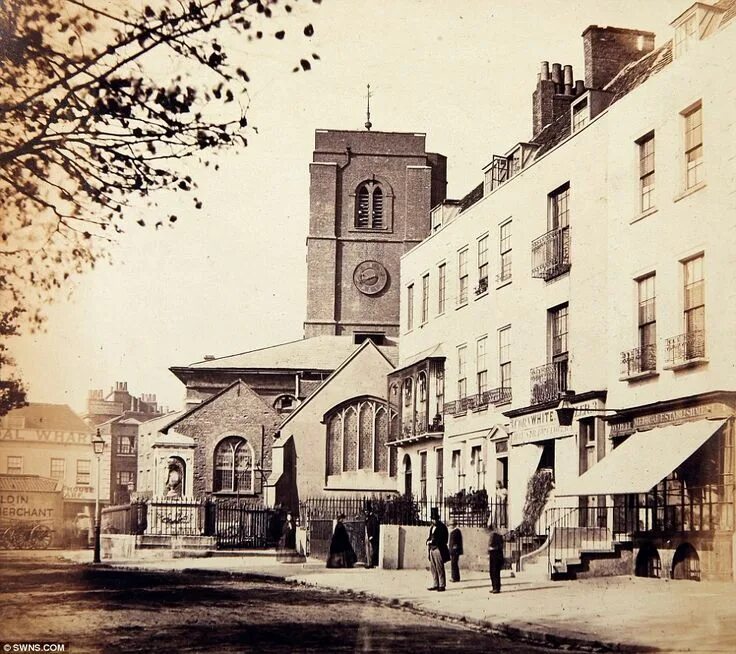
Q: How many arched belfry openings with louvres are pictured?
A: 1